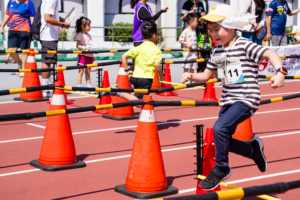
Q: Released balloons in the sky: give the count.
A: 0